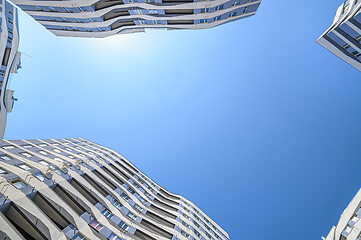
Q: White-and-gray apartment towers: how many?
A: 5